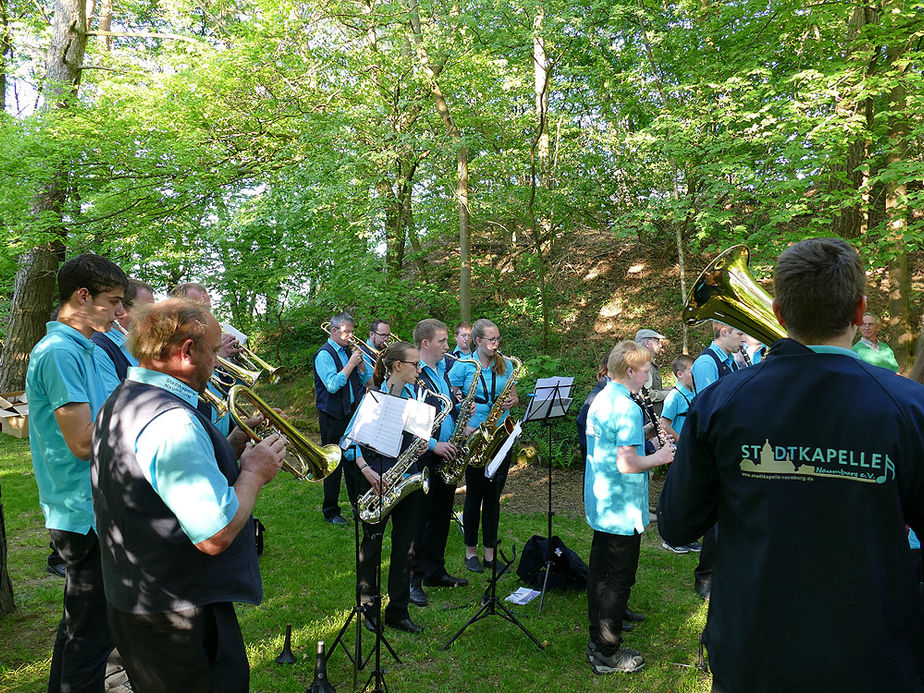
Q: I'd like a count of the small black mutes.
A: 2